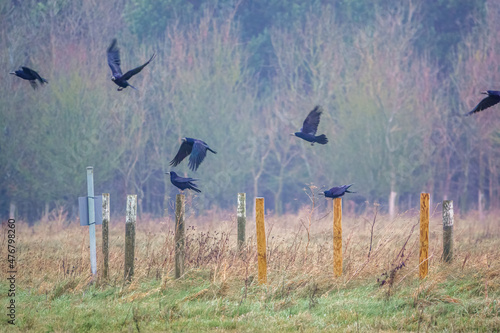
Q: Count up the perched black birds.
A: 2